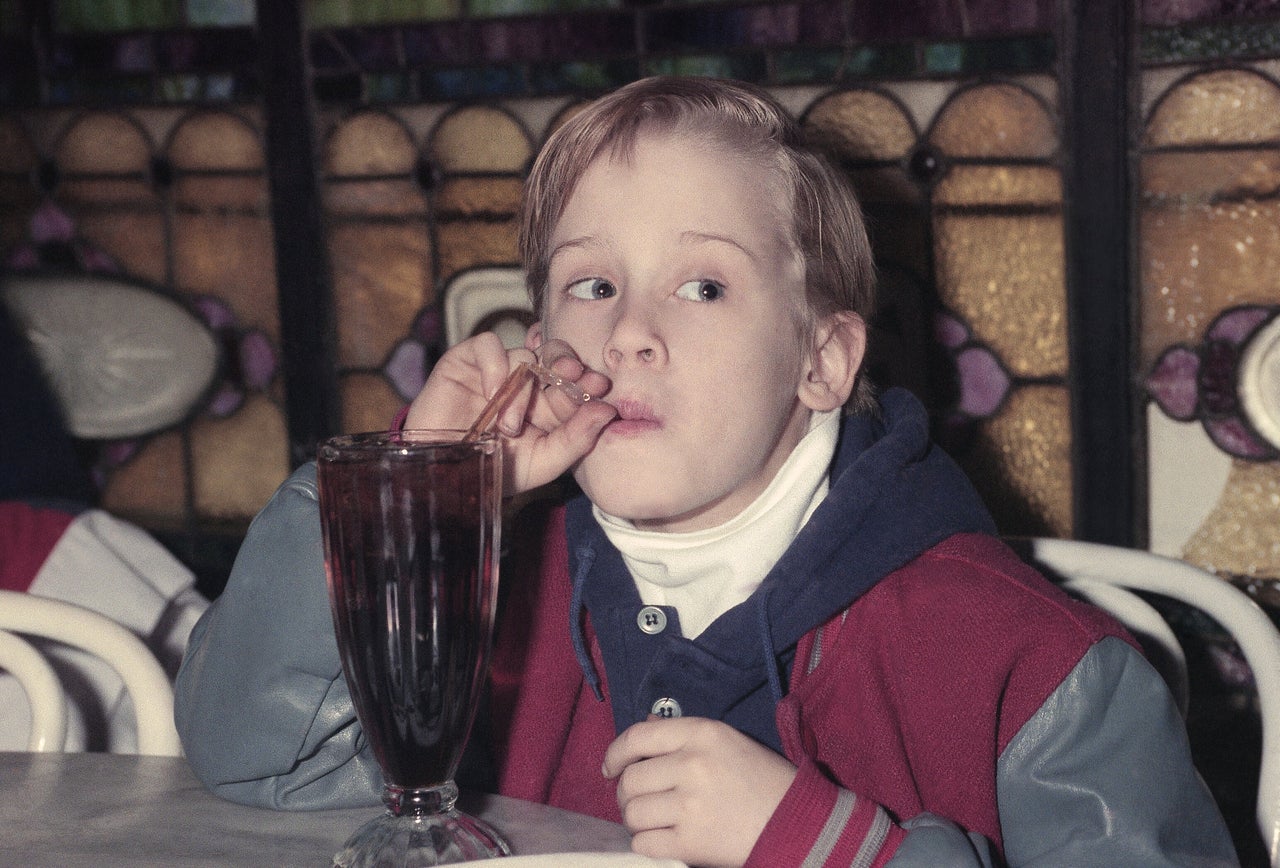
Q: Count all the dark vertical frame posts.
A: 2